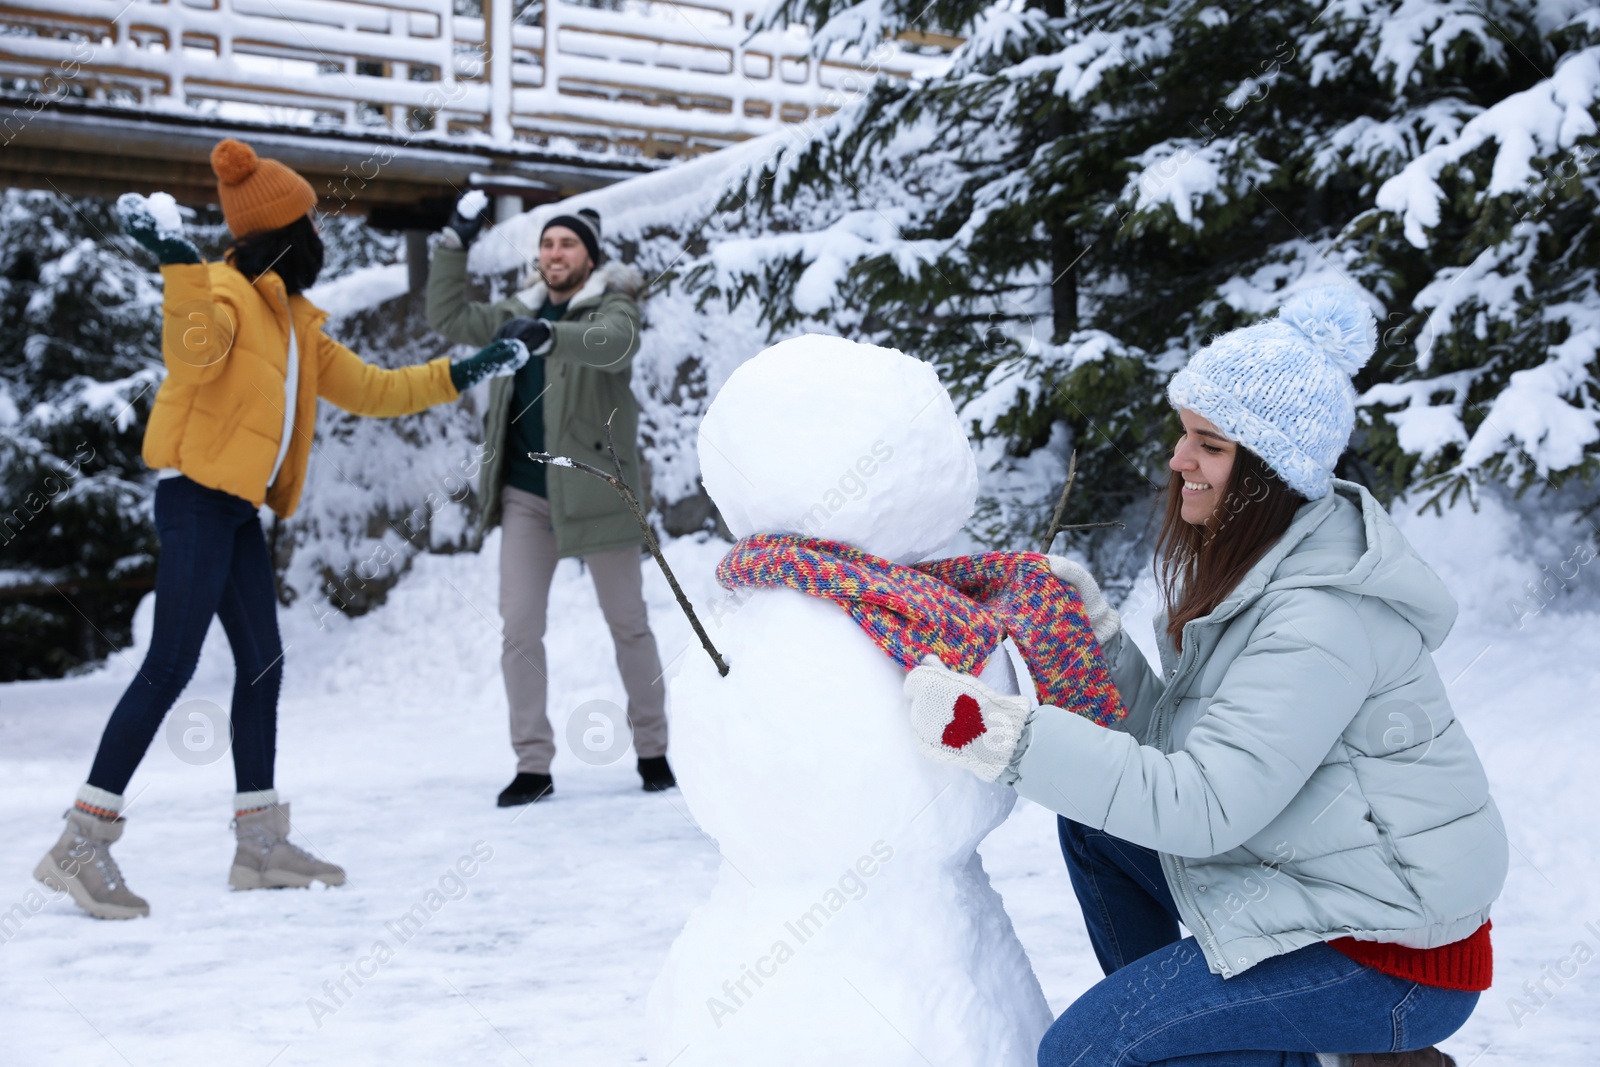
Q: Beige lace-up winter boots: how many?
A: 2